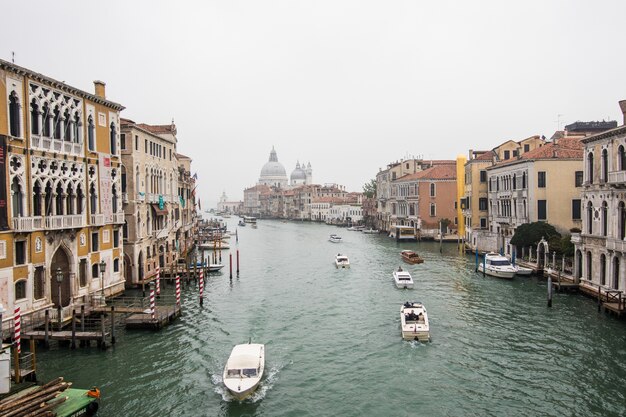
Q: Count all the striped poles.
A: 5